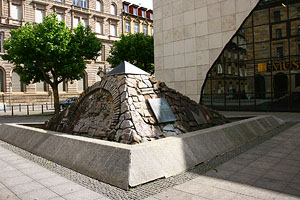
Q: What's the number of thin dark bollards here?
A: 7